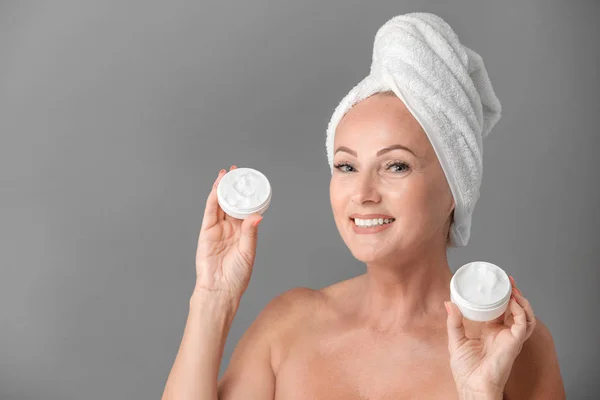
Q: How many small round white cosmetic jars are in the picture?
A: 2